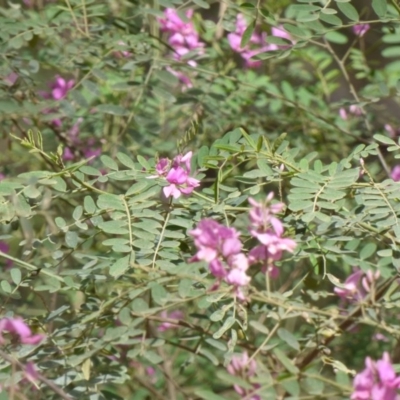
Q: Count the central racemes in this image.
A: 3